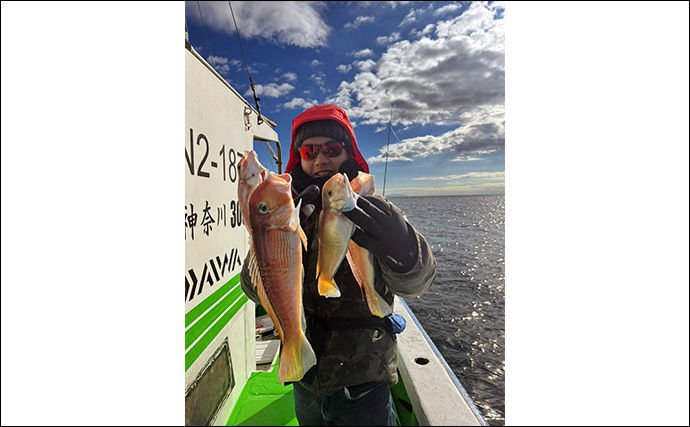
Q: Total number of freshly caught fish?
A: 4